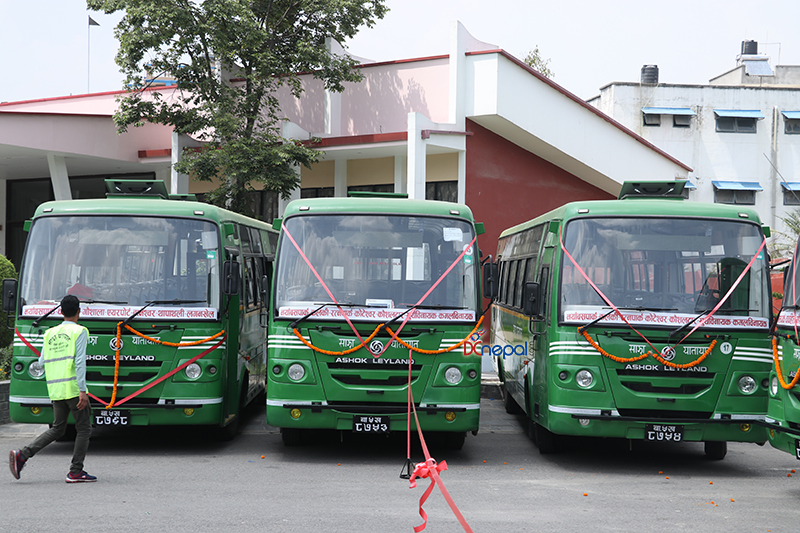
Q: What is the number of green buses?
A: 4